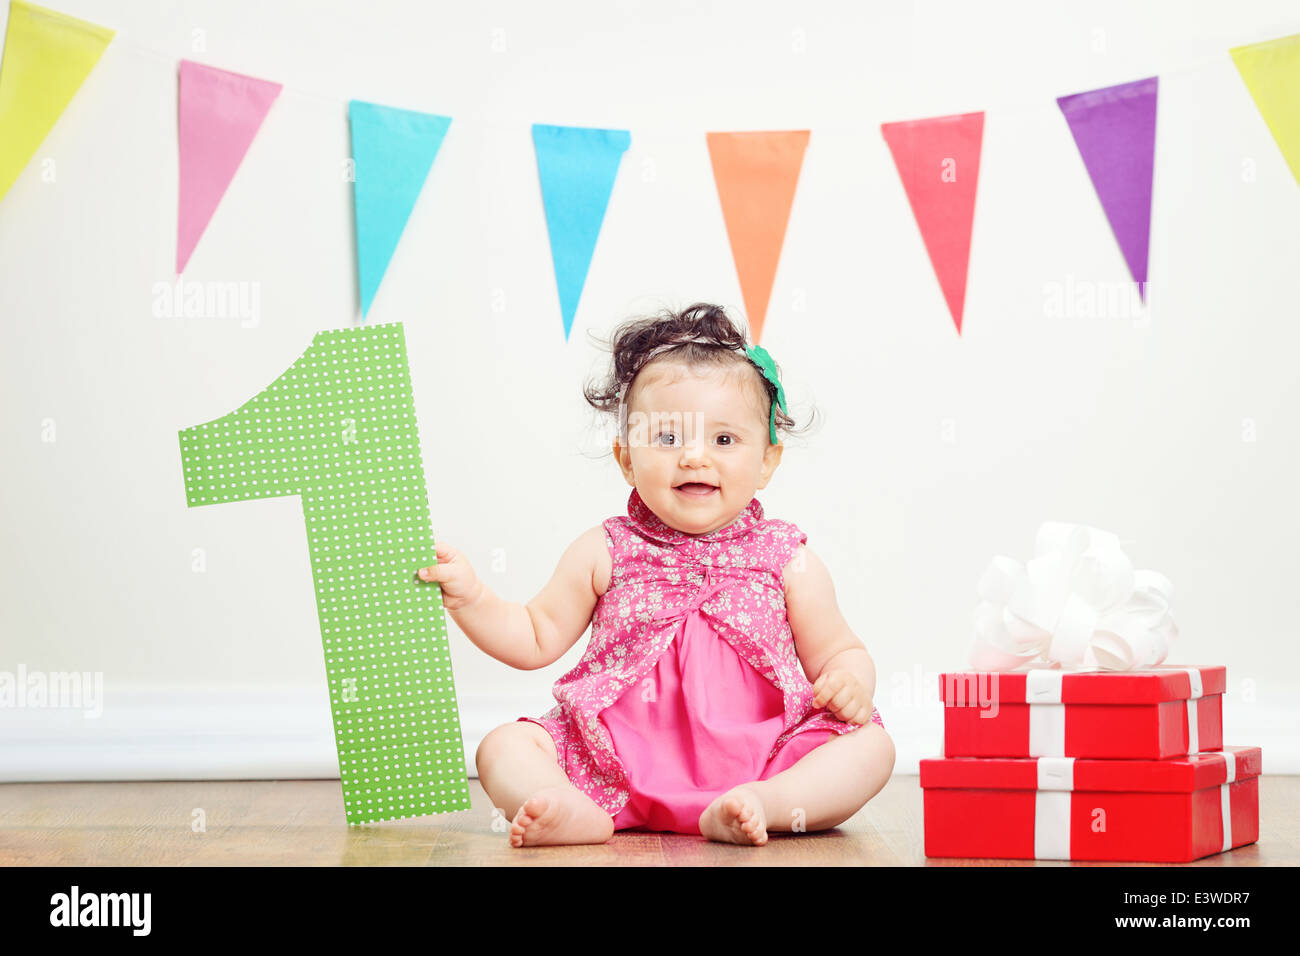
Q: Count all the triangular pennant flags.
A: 8